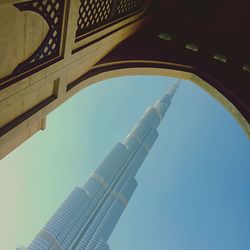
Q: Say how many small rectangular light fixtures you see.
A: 4